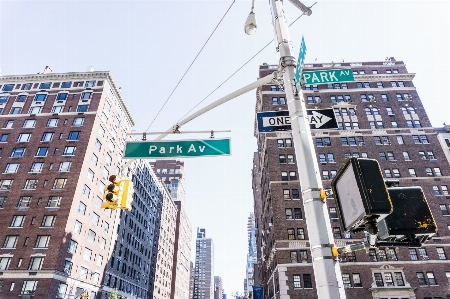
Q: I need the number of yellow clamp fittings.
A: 2